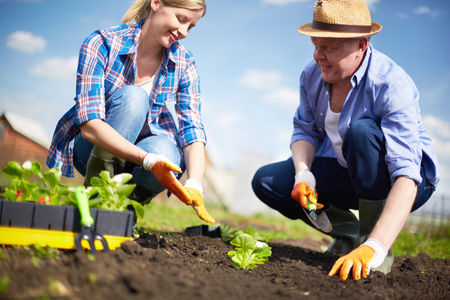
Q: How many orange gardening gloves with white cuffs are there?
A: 4